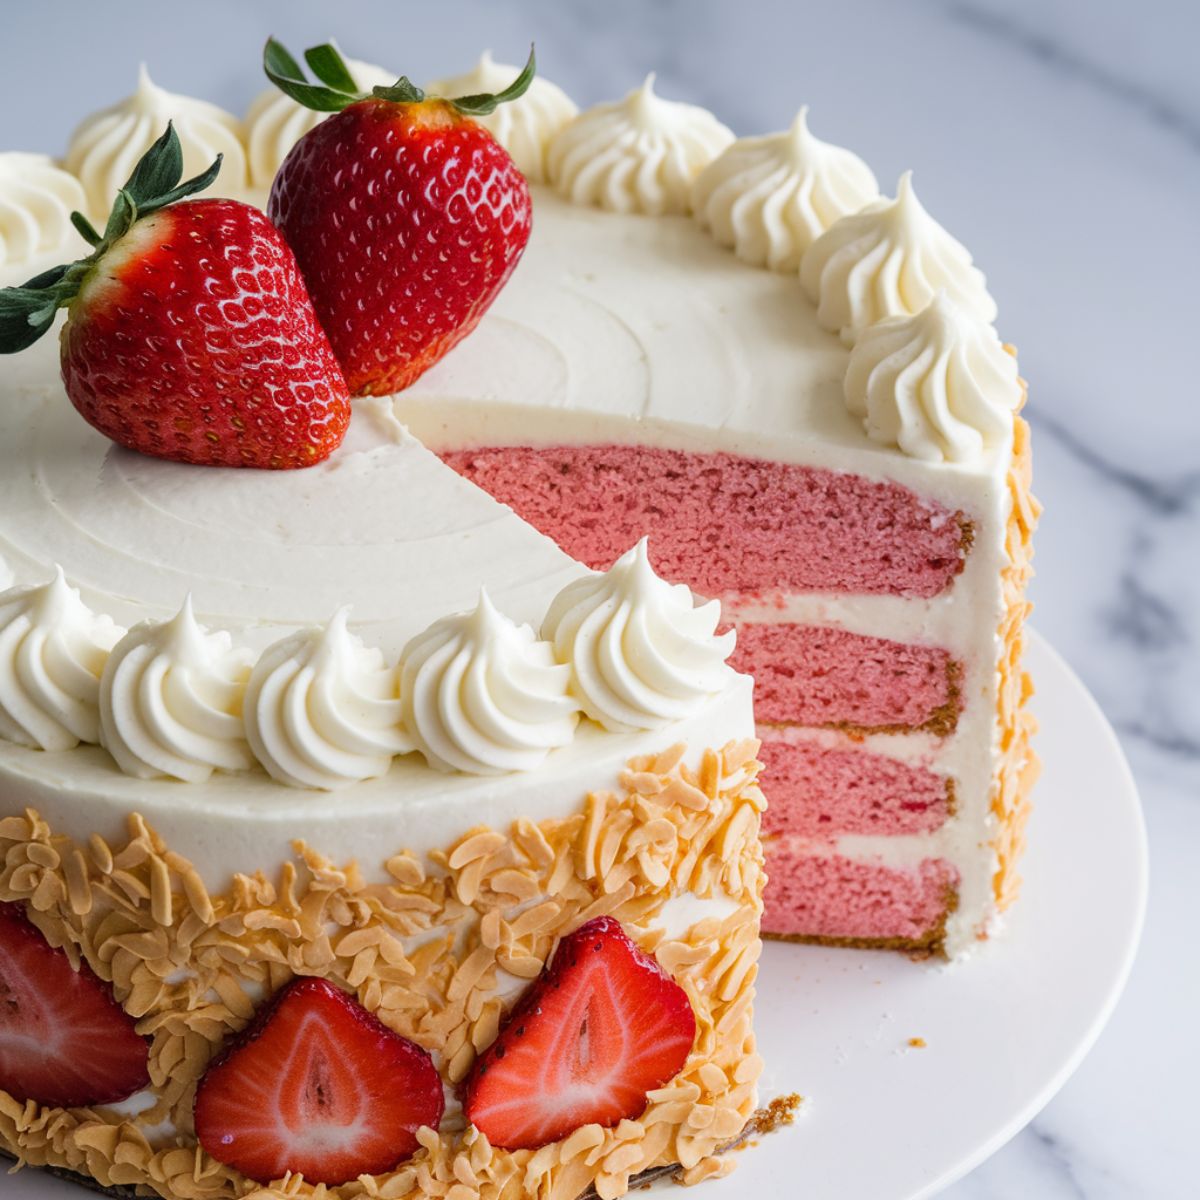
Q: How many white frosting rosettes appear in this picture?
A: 13